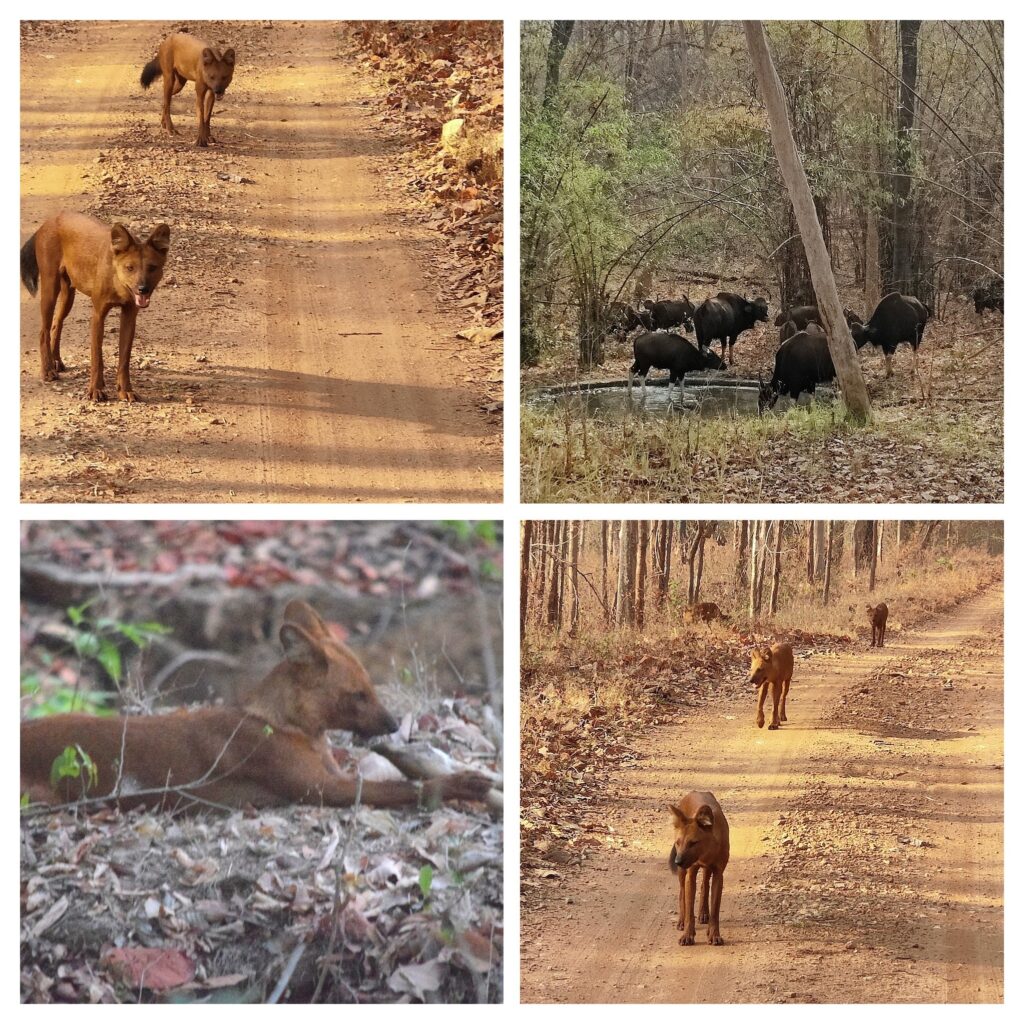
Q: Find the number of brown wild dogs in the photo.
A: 7